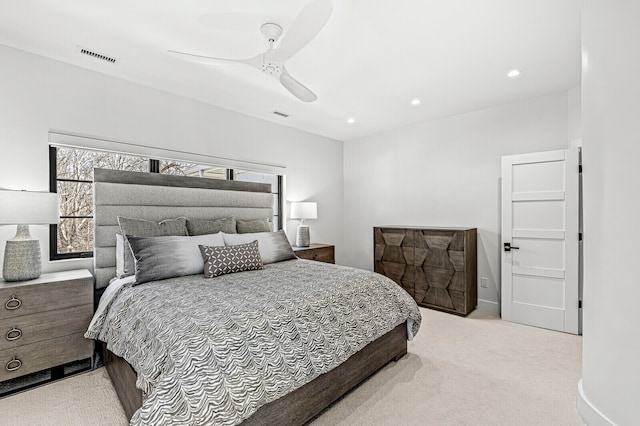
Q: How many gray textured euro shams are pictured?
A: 3